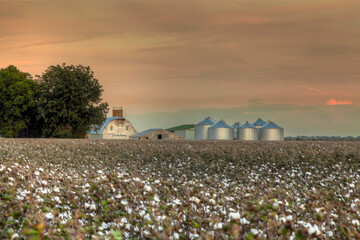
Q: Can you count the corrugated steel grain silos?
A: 6